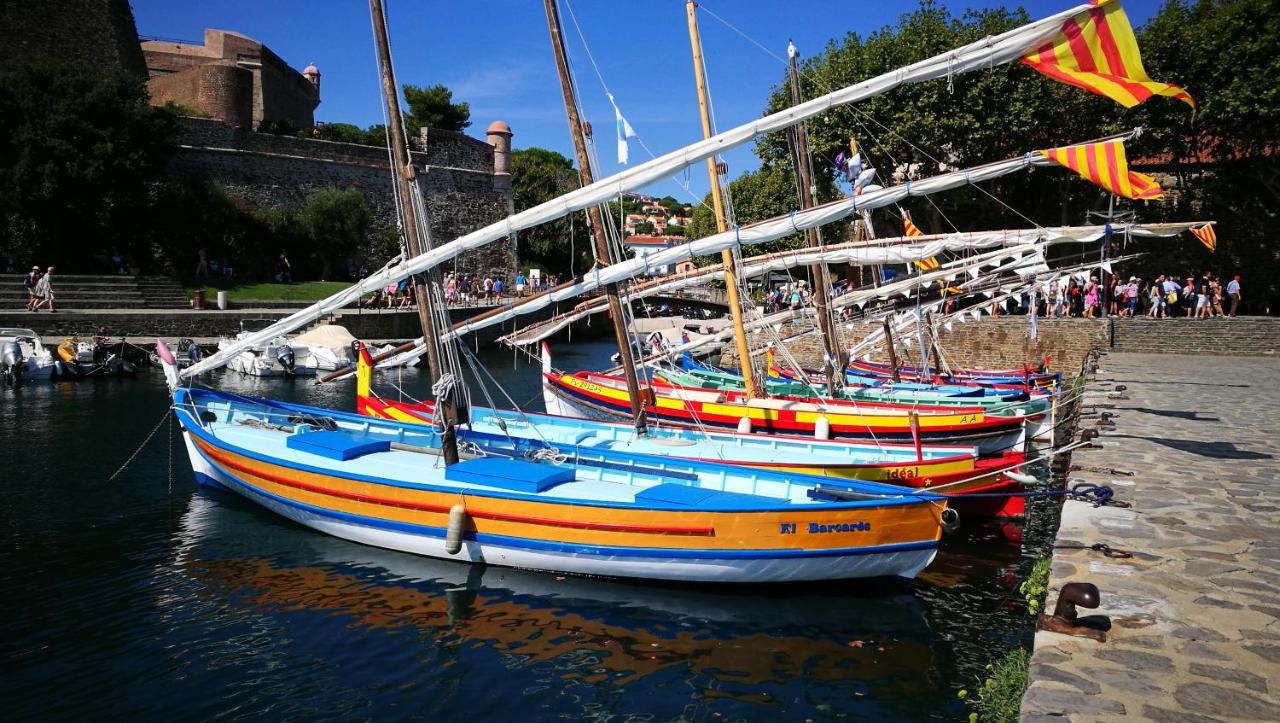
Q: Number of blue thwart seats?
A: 3